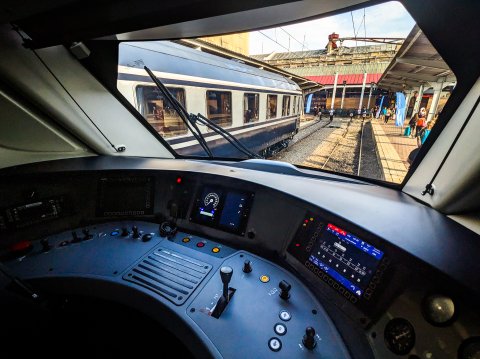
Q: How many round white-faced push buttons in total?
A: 3